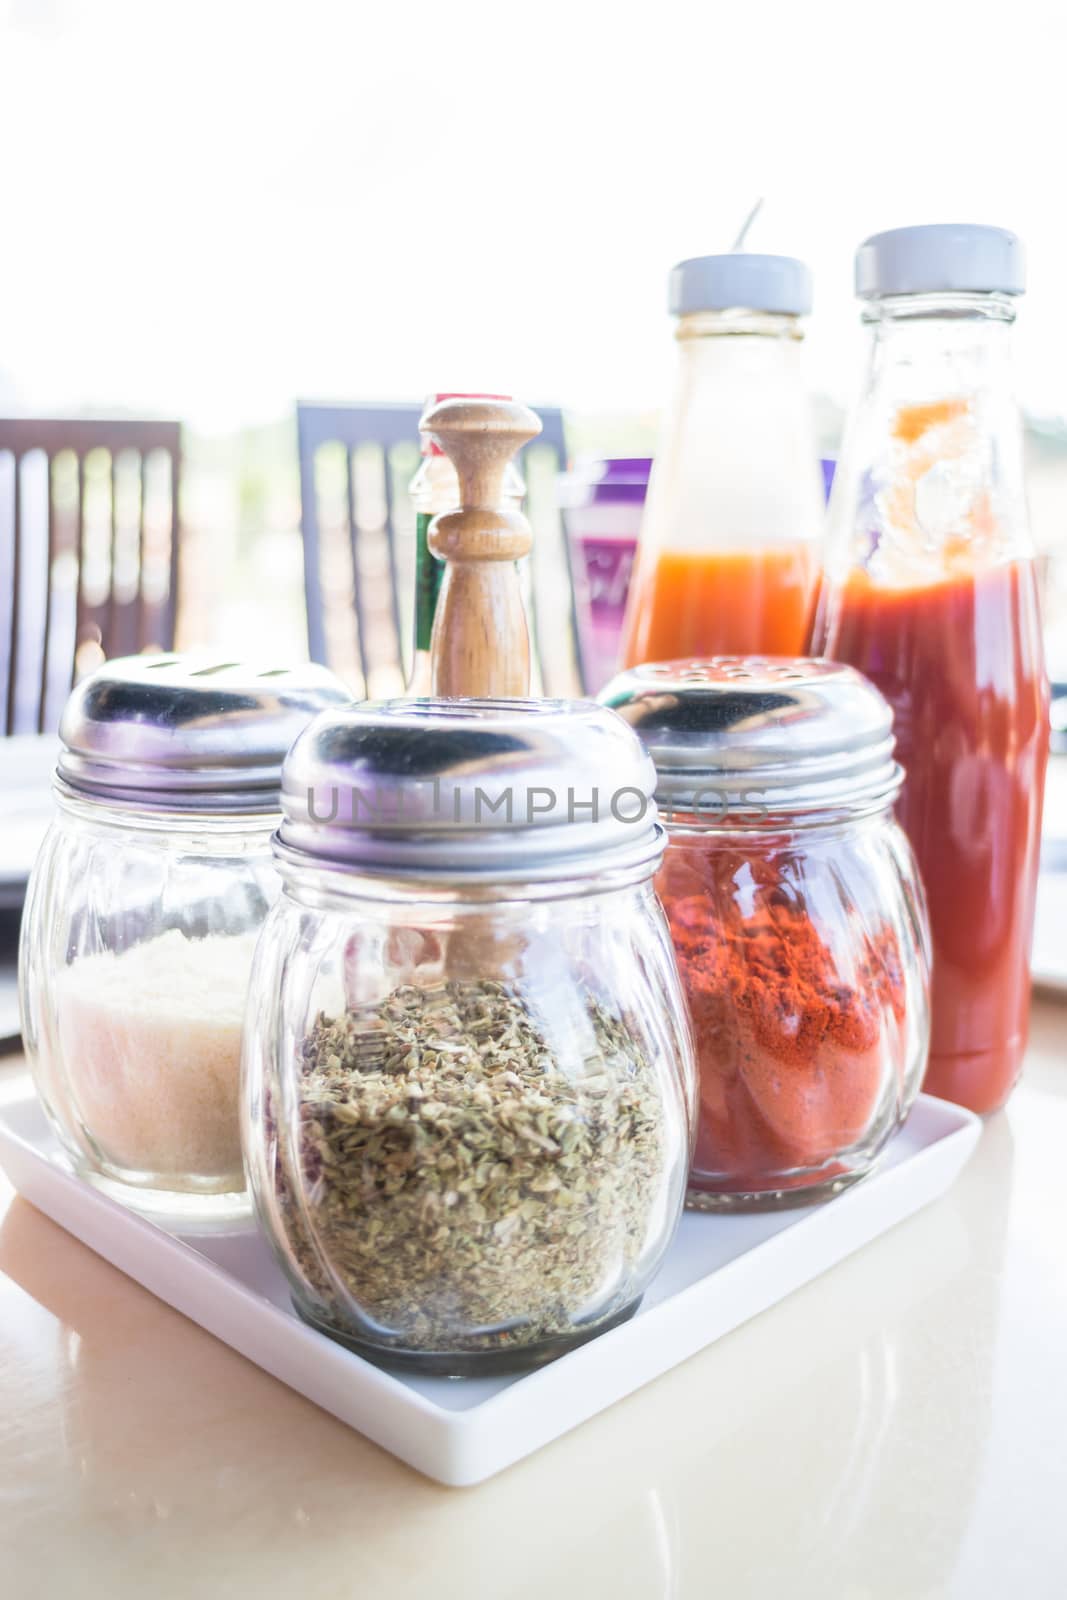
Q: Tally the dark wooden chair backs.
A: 2